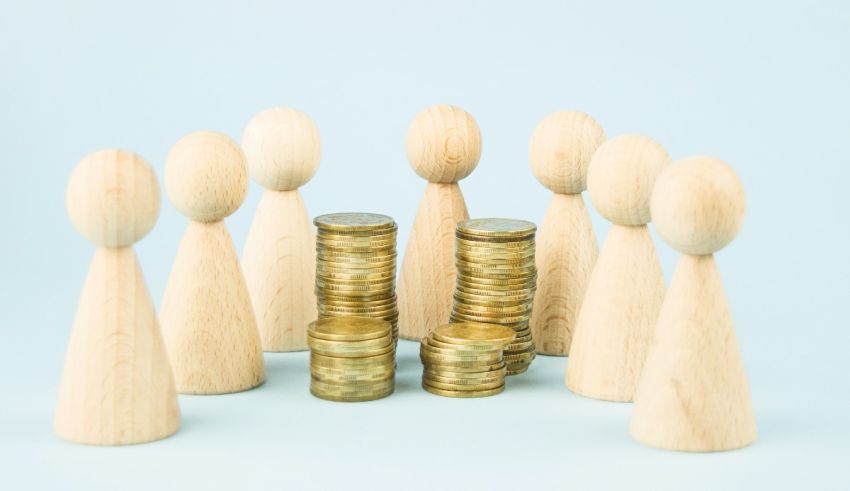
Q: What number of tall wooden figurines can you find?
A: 7